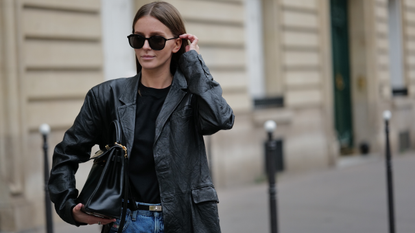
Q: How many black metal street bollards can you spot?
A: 3